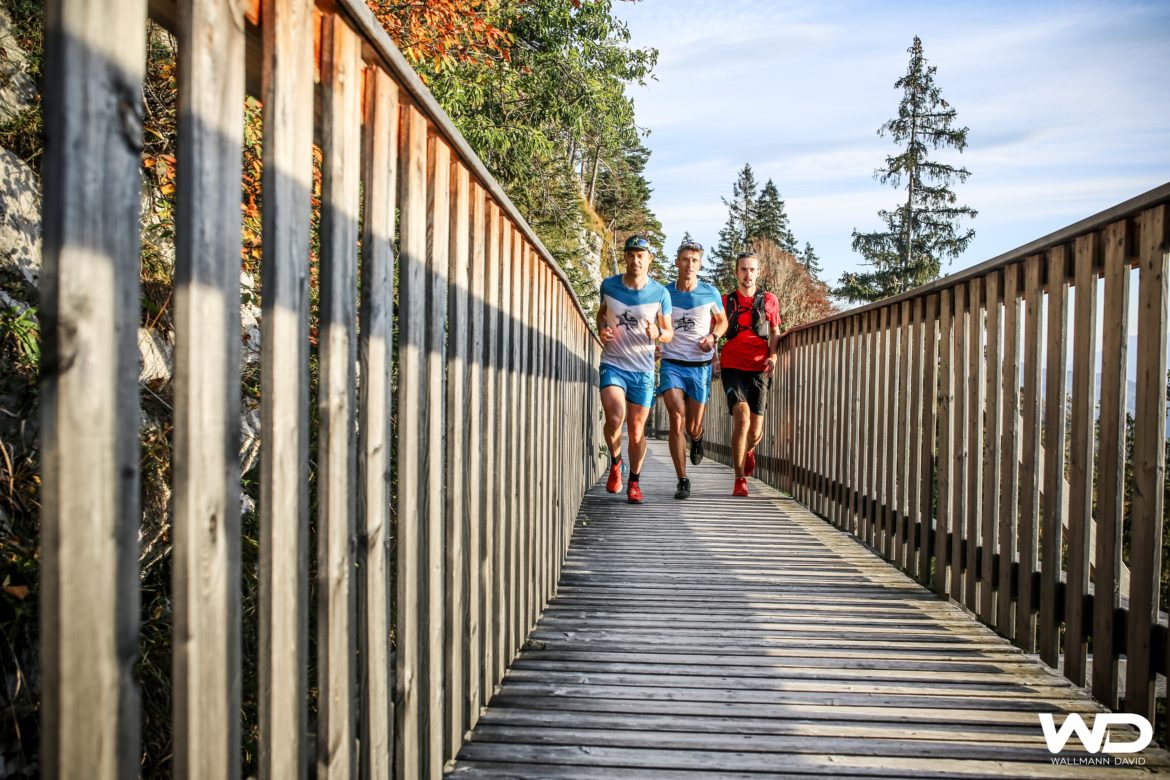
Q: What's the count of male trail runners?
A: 3